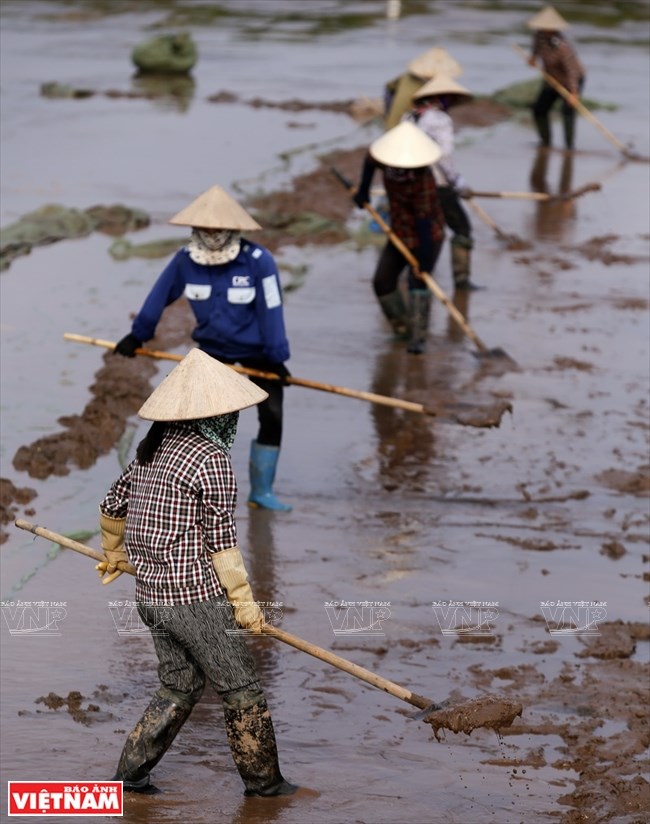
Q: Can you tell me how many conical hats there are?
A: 6